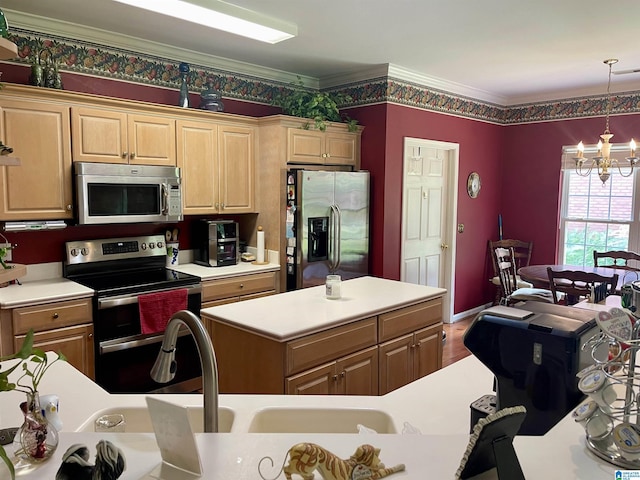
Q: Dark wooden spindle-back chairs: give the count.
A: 4